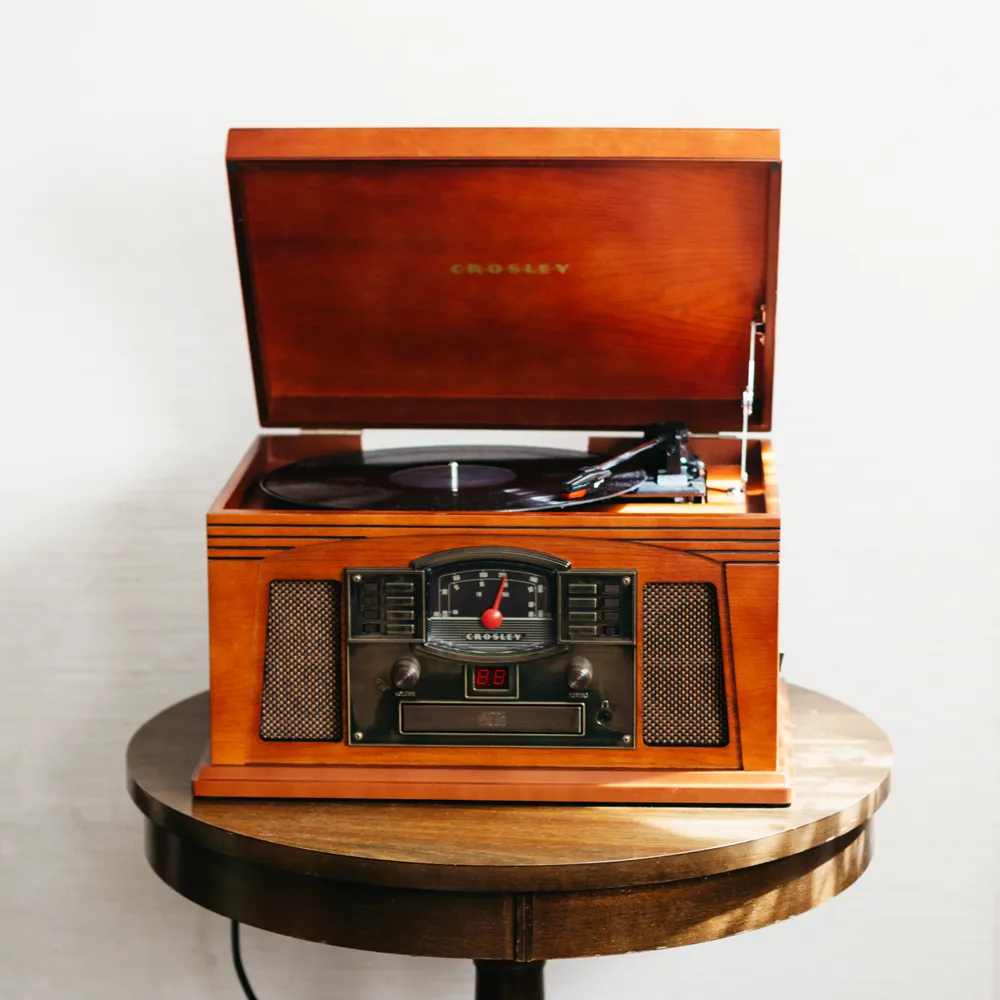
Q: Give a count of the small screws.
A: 4